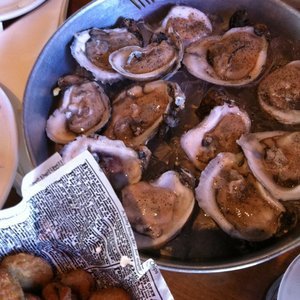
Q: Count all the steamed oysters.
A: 12